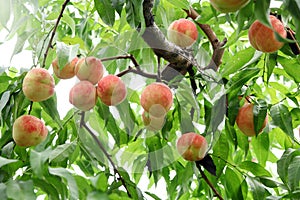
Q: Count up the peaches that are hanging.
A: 13